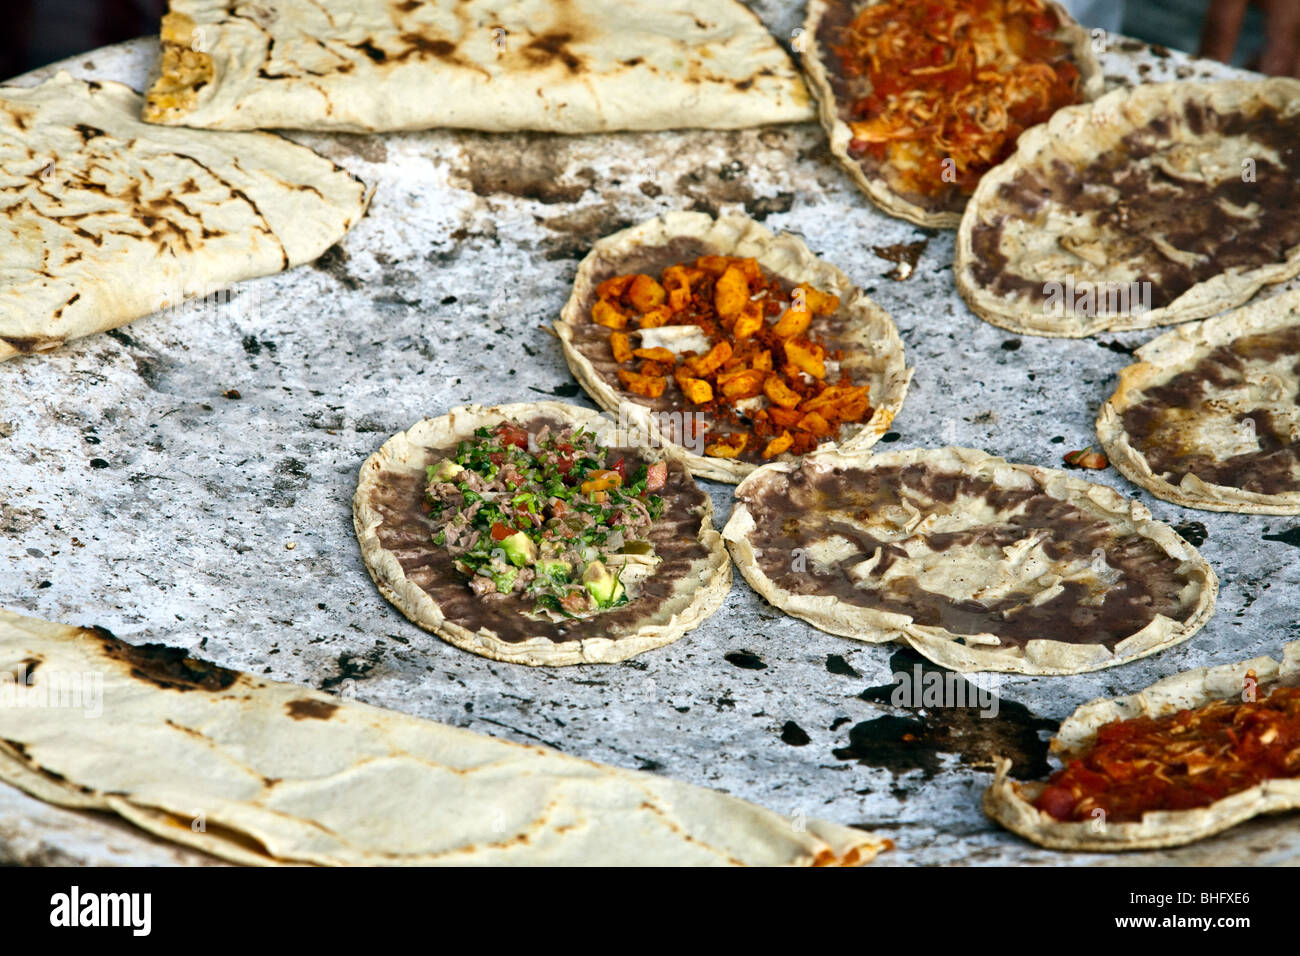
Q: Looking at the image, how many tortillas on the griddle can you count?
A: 10